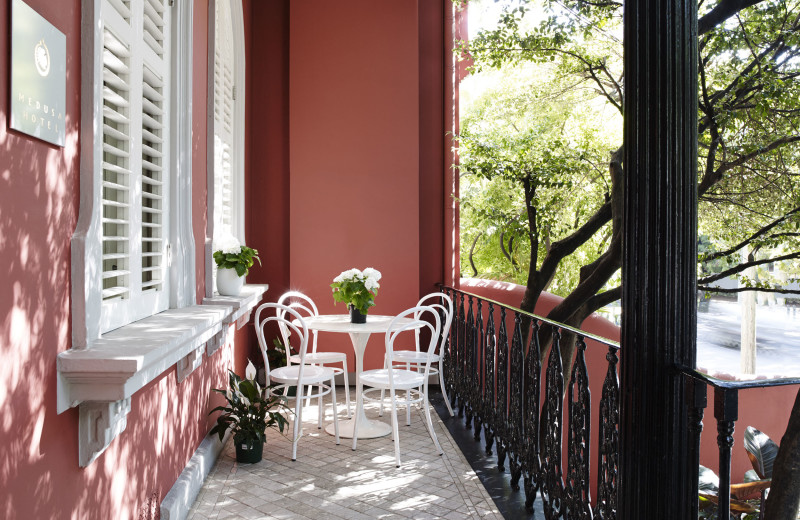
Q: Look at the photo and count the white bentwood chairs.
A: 4